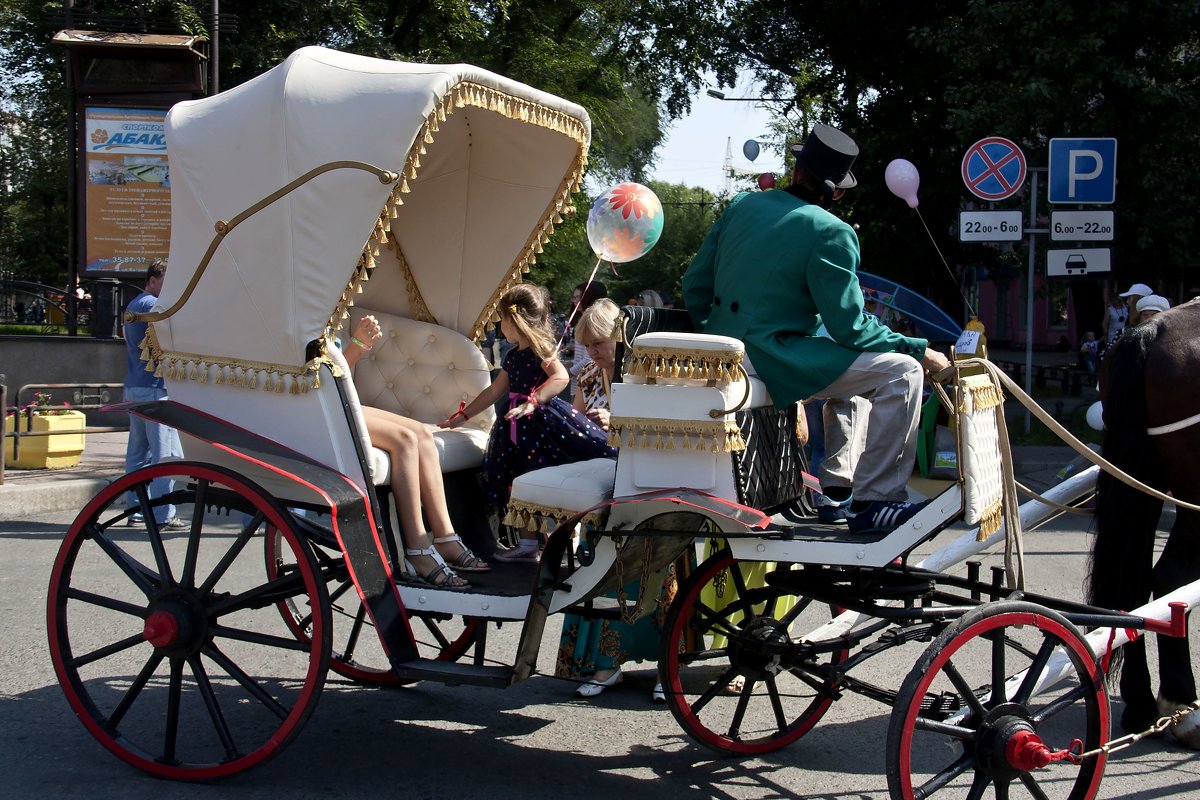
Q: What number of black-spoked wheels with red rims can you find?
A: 4